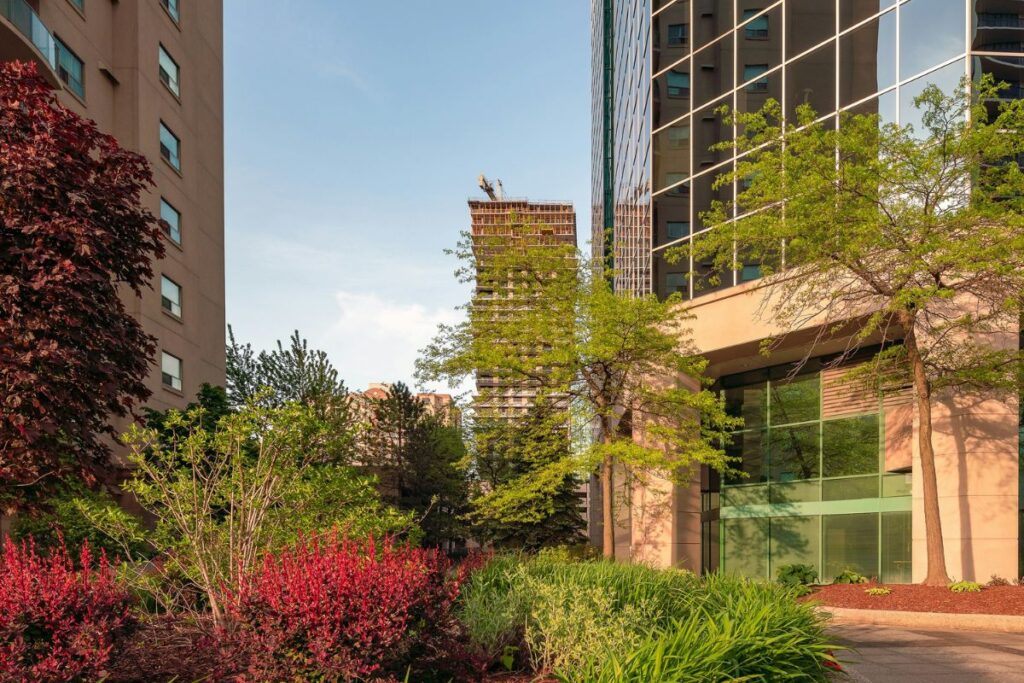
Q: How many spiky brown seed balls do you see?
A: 0